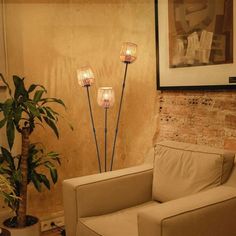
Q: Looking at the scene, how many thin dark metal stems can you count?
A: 3